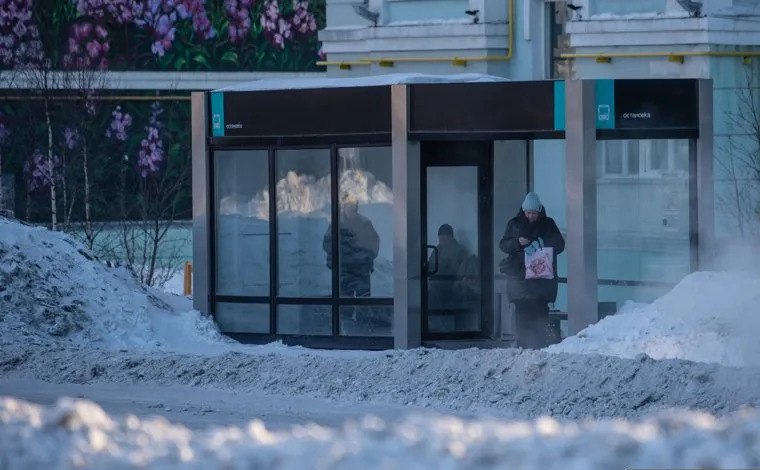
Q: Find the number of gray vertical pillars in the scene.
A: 4